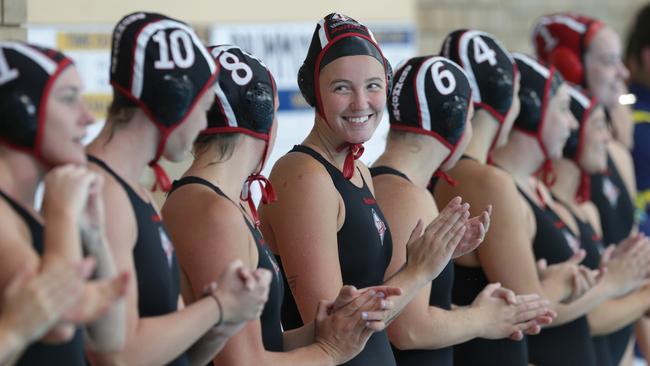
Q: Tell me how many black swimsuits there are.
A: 9